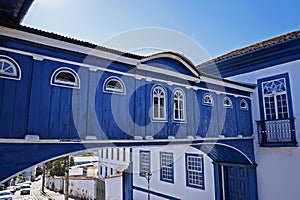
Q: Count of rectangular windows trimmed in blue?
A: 4